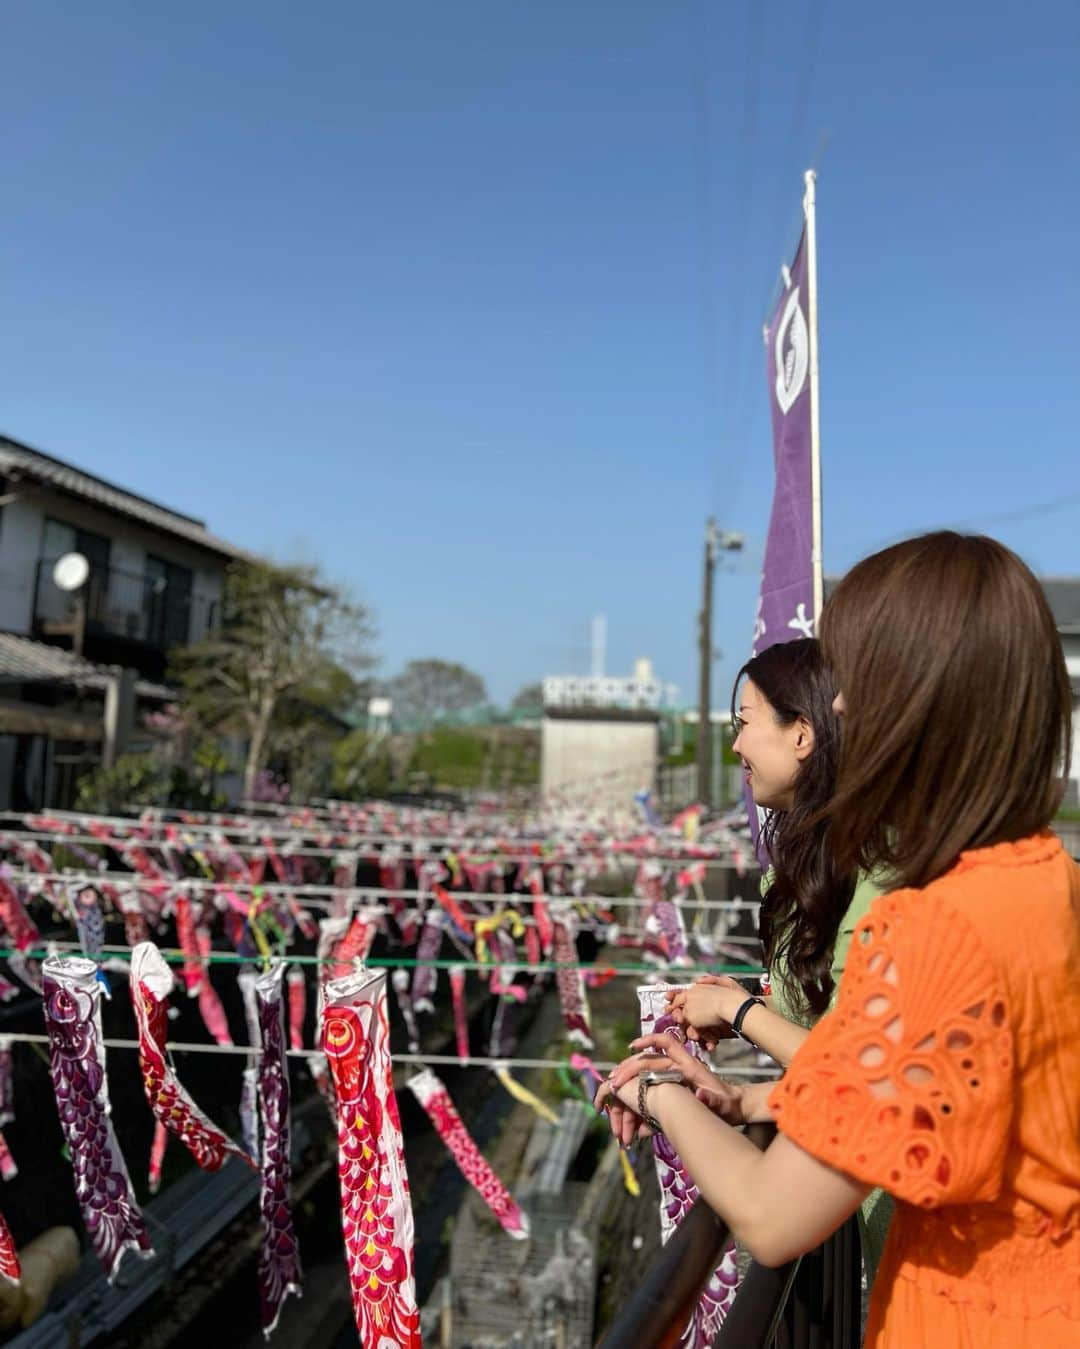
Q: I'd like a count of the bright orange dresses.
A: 1